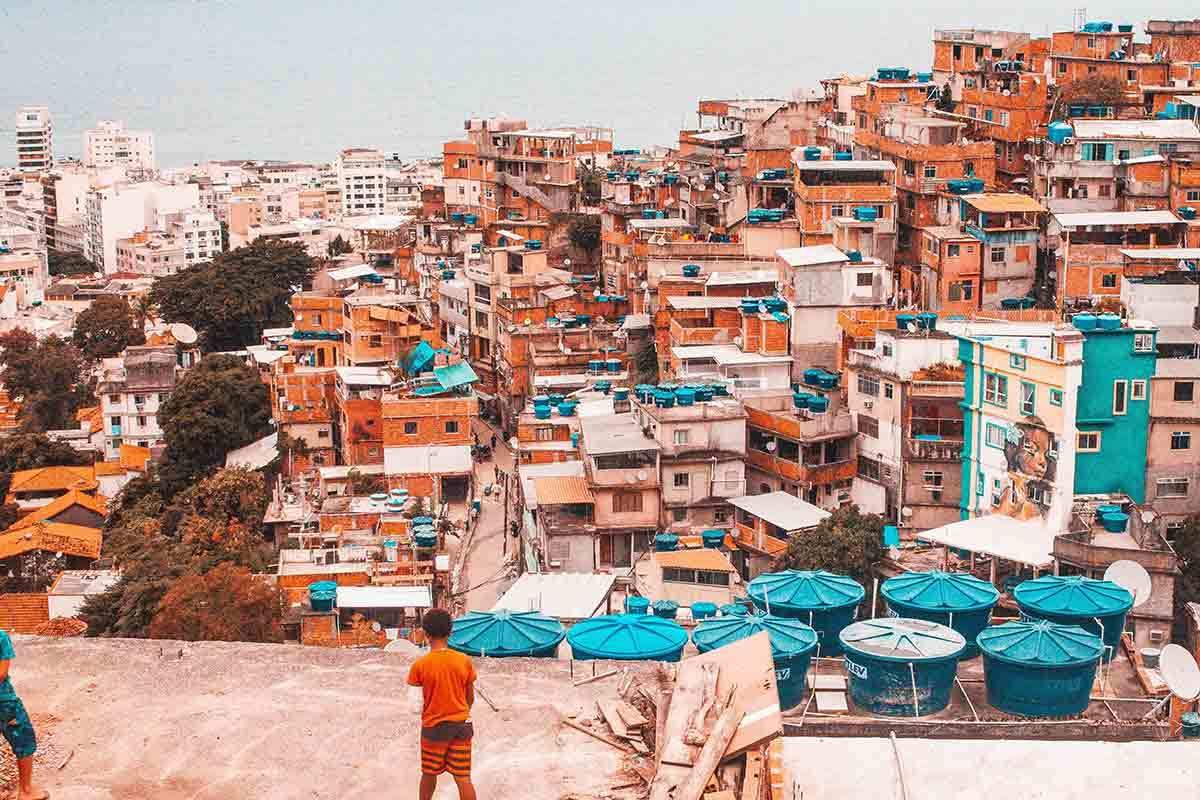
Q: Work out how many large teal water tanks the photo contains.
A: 8